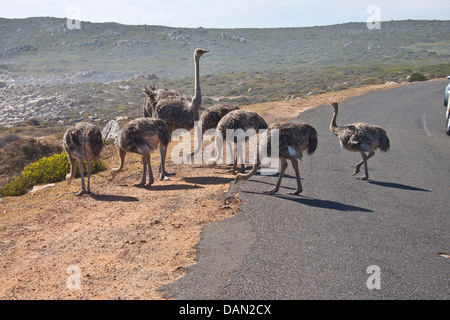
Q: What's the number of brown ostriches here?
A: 7